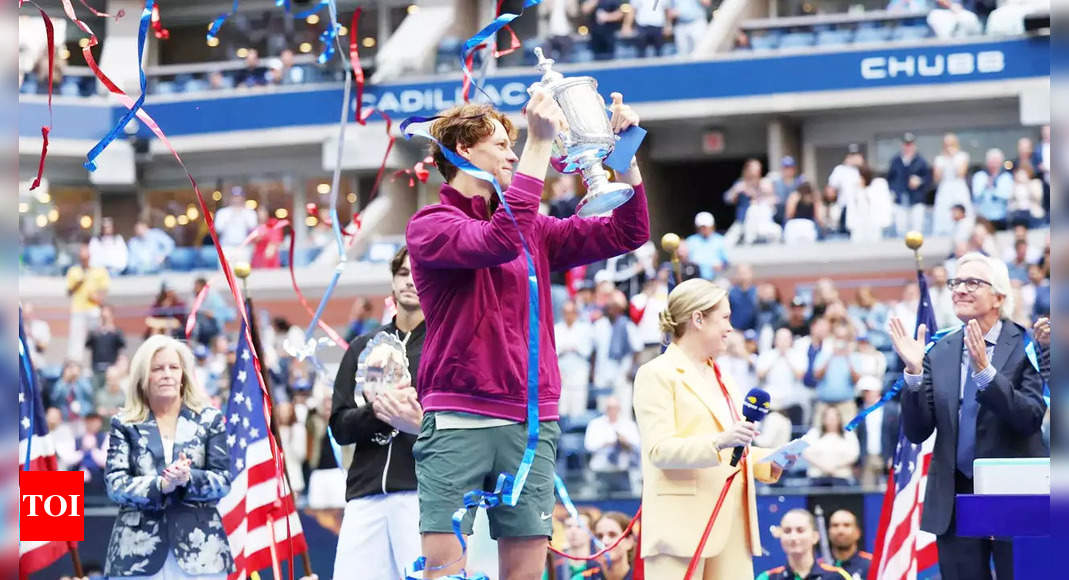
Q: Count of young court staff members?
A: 4